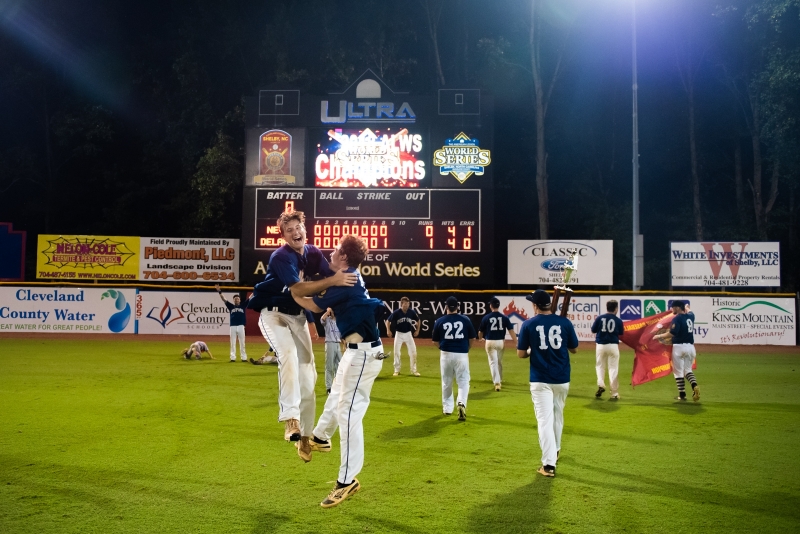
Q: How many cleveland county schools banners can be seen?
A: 1